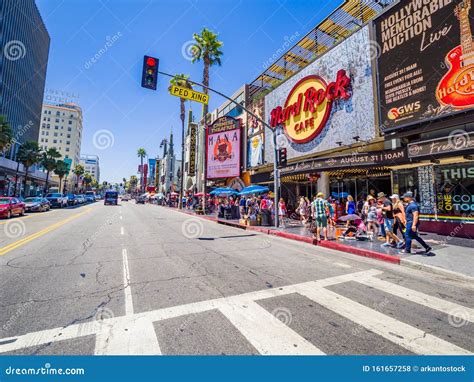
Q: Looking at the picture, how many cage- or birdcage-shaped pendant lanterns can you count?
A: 0